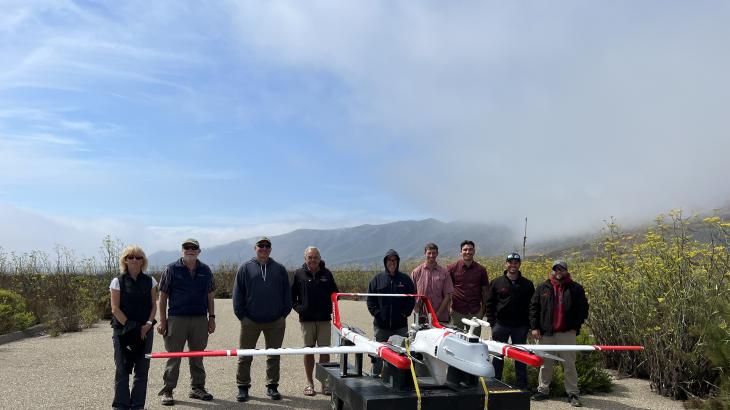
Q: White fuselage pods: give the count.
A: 1